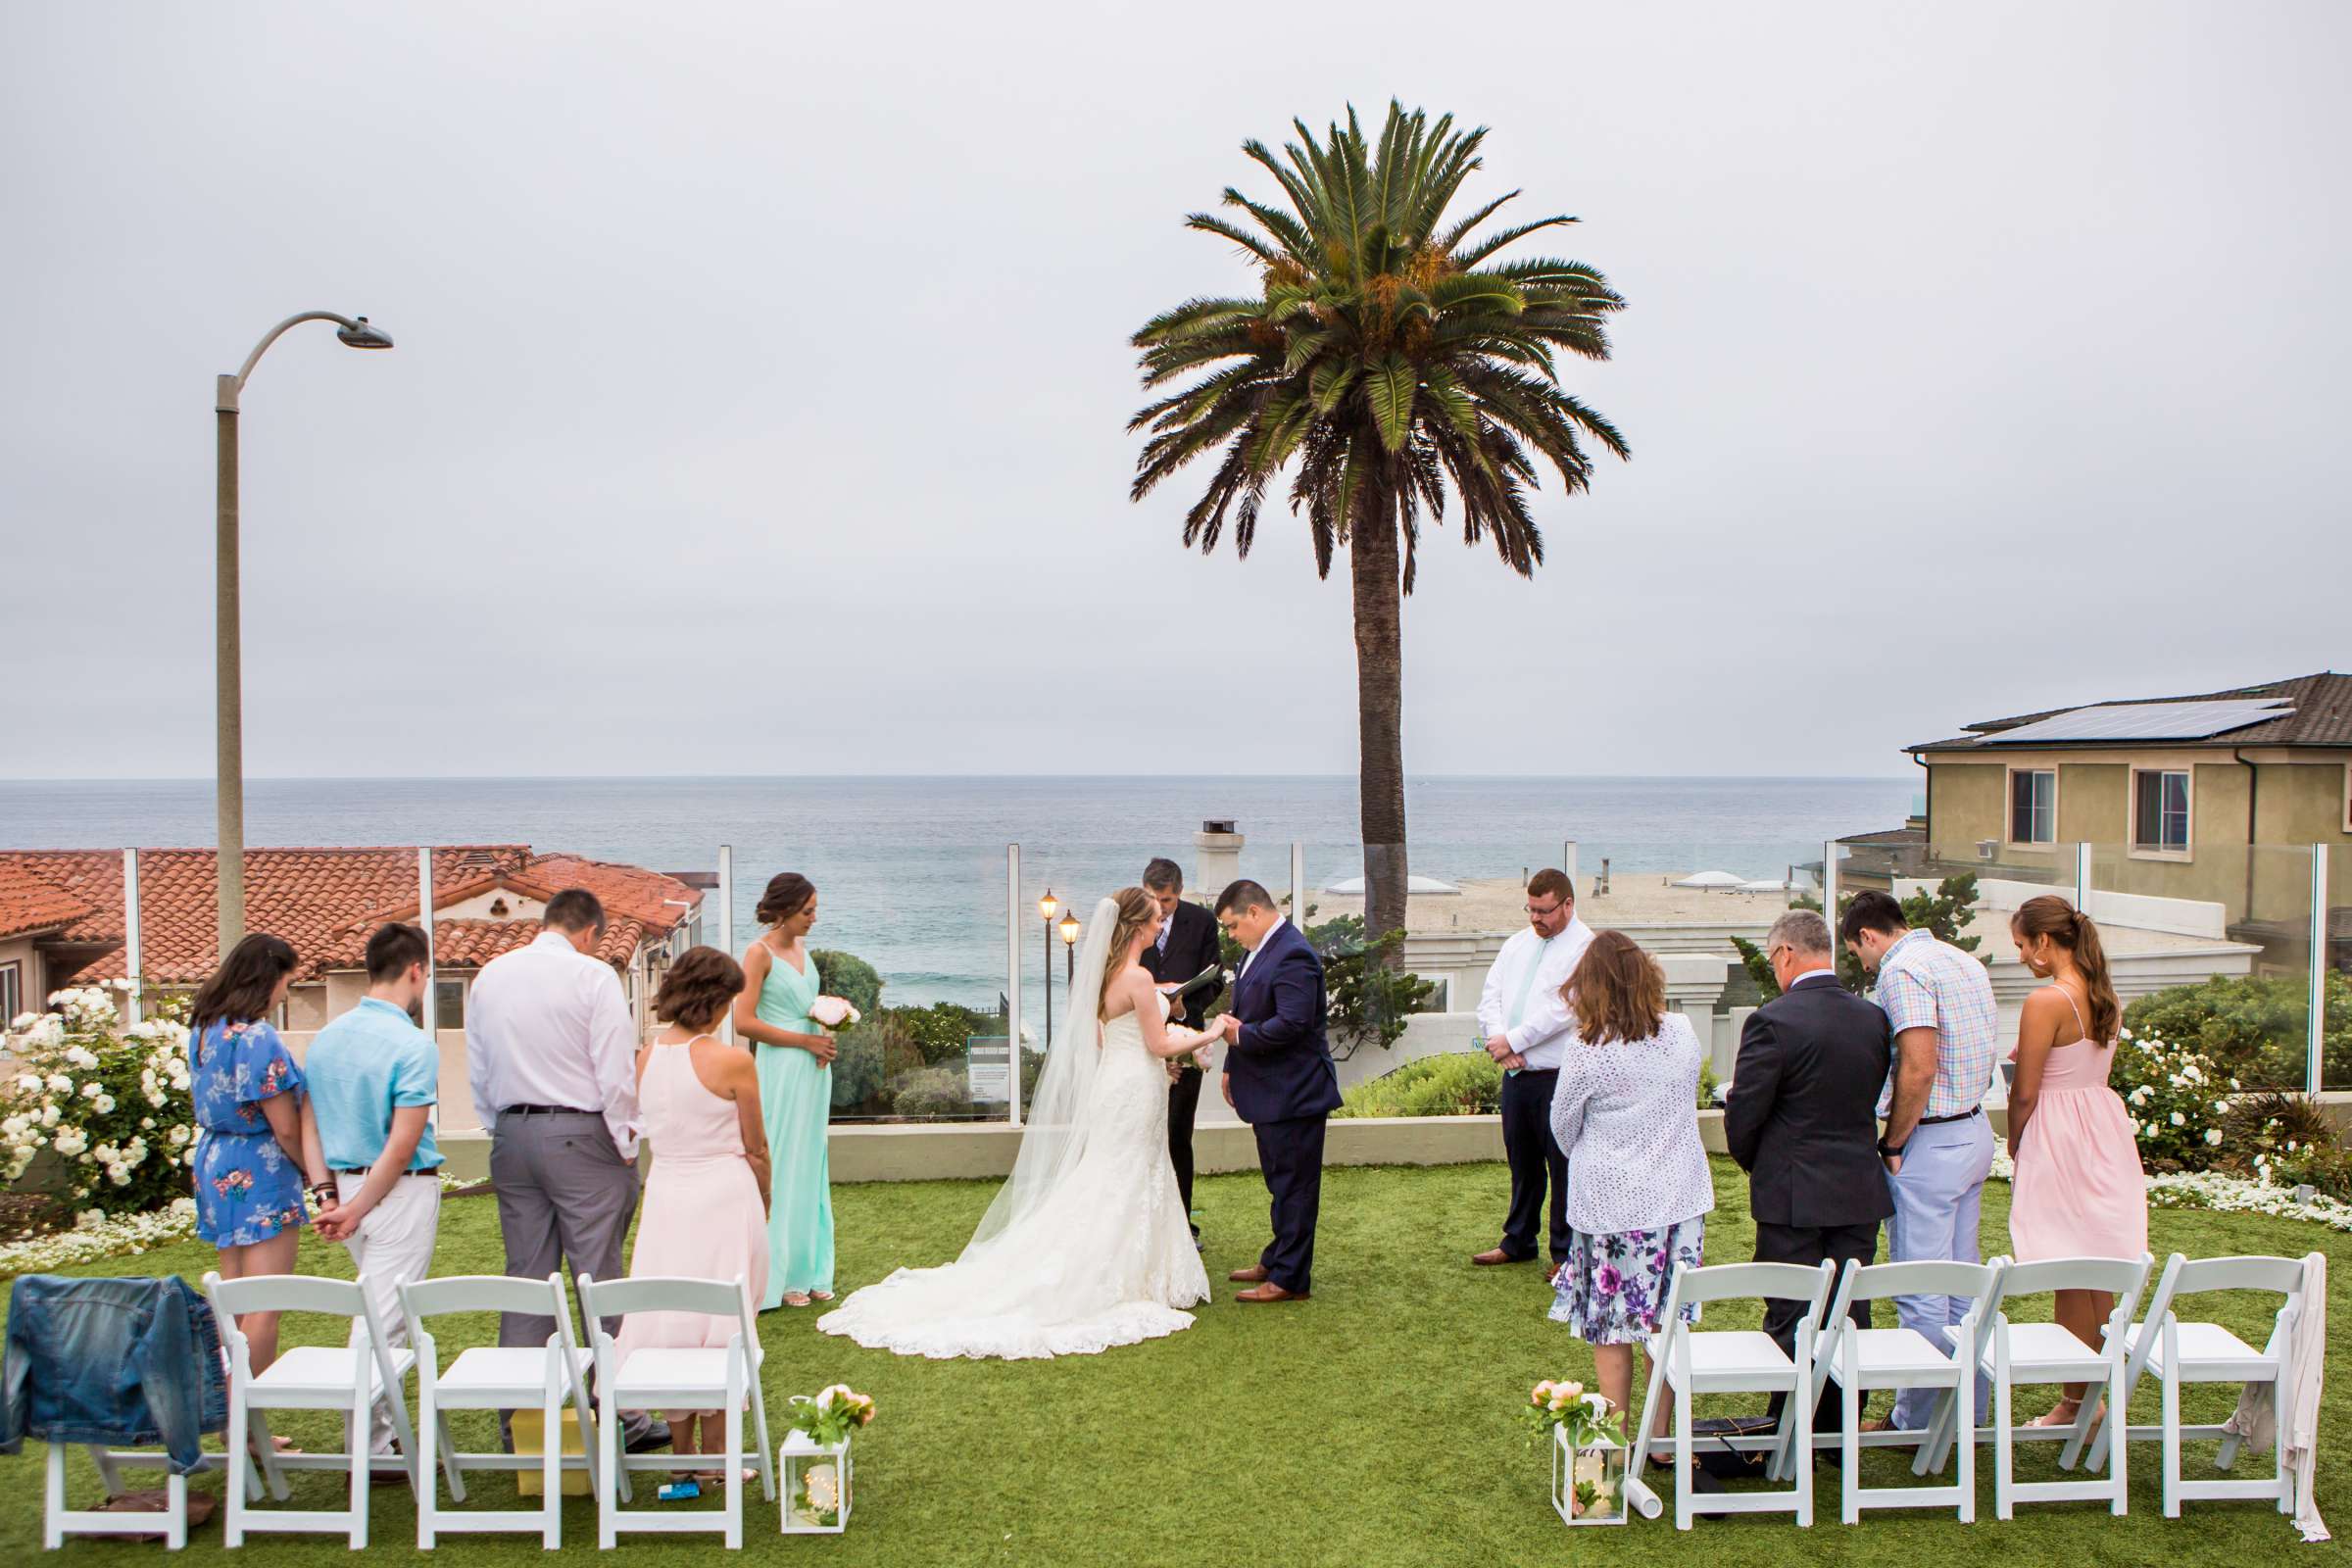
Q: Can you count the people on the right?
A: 5